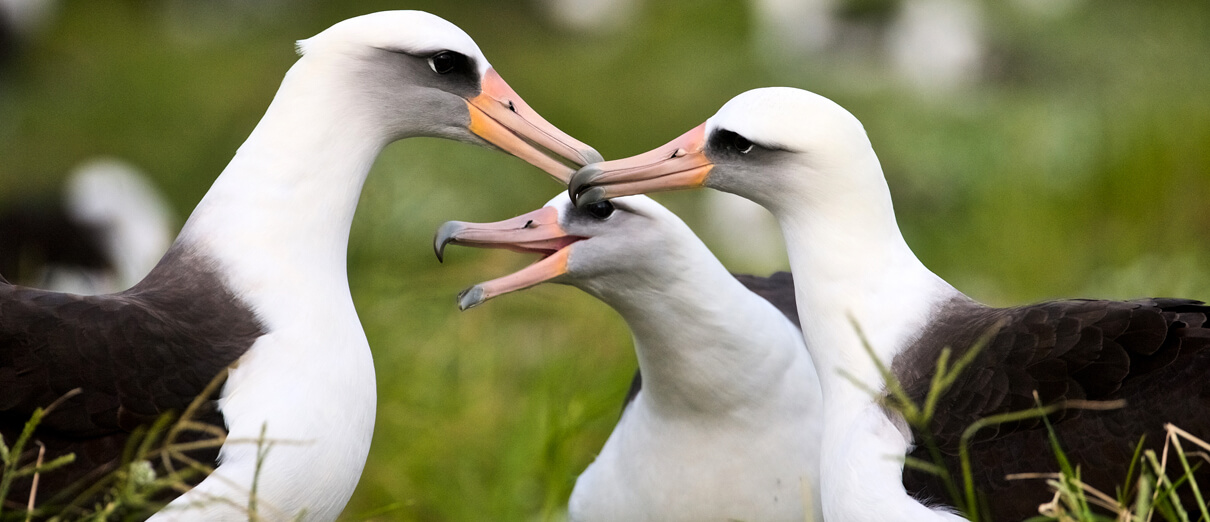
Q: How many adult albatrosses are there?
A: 3